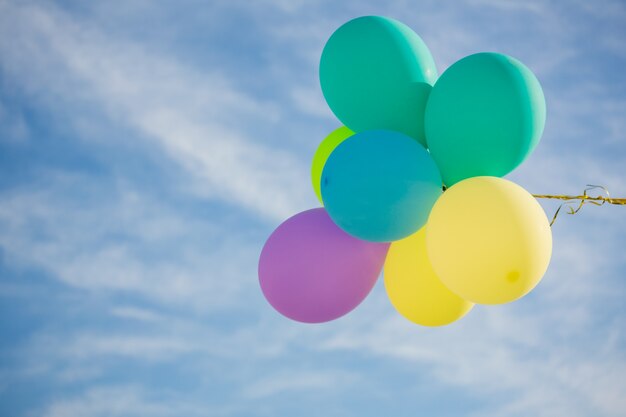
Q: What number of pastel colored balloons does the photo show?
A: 7